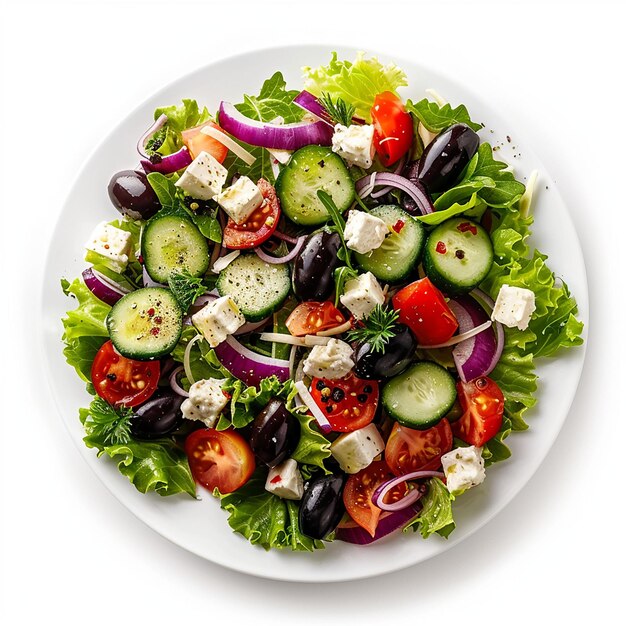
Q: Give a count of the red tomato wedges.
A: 11